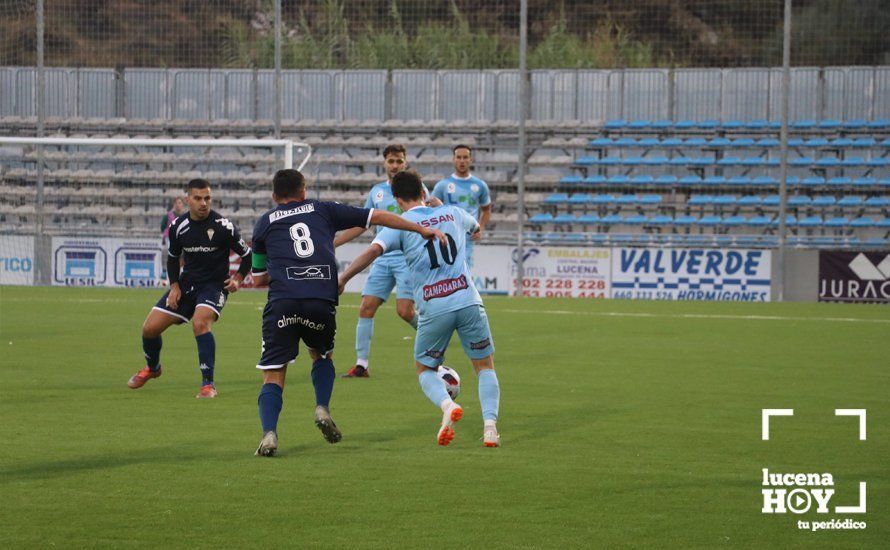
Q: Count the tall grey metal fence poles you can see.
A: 4